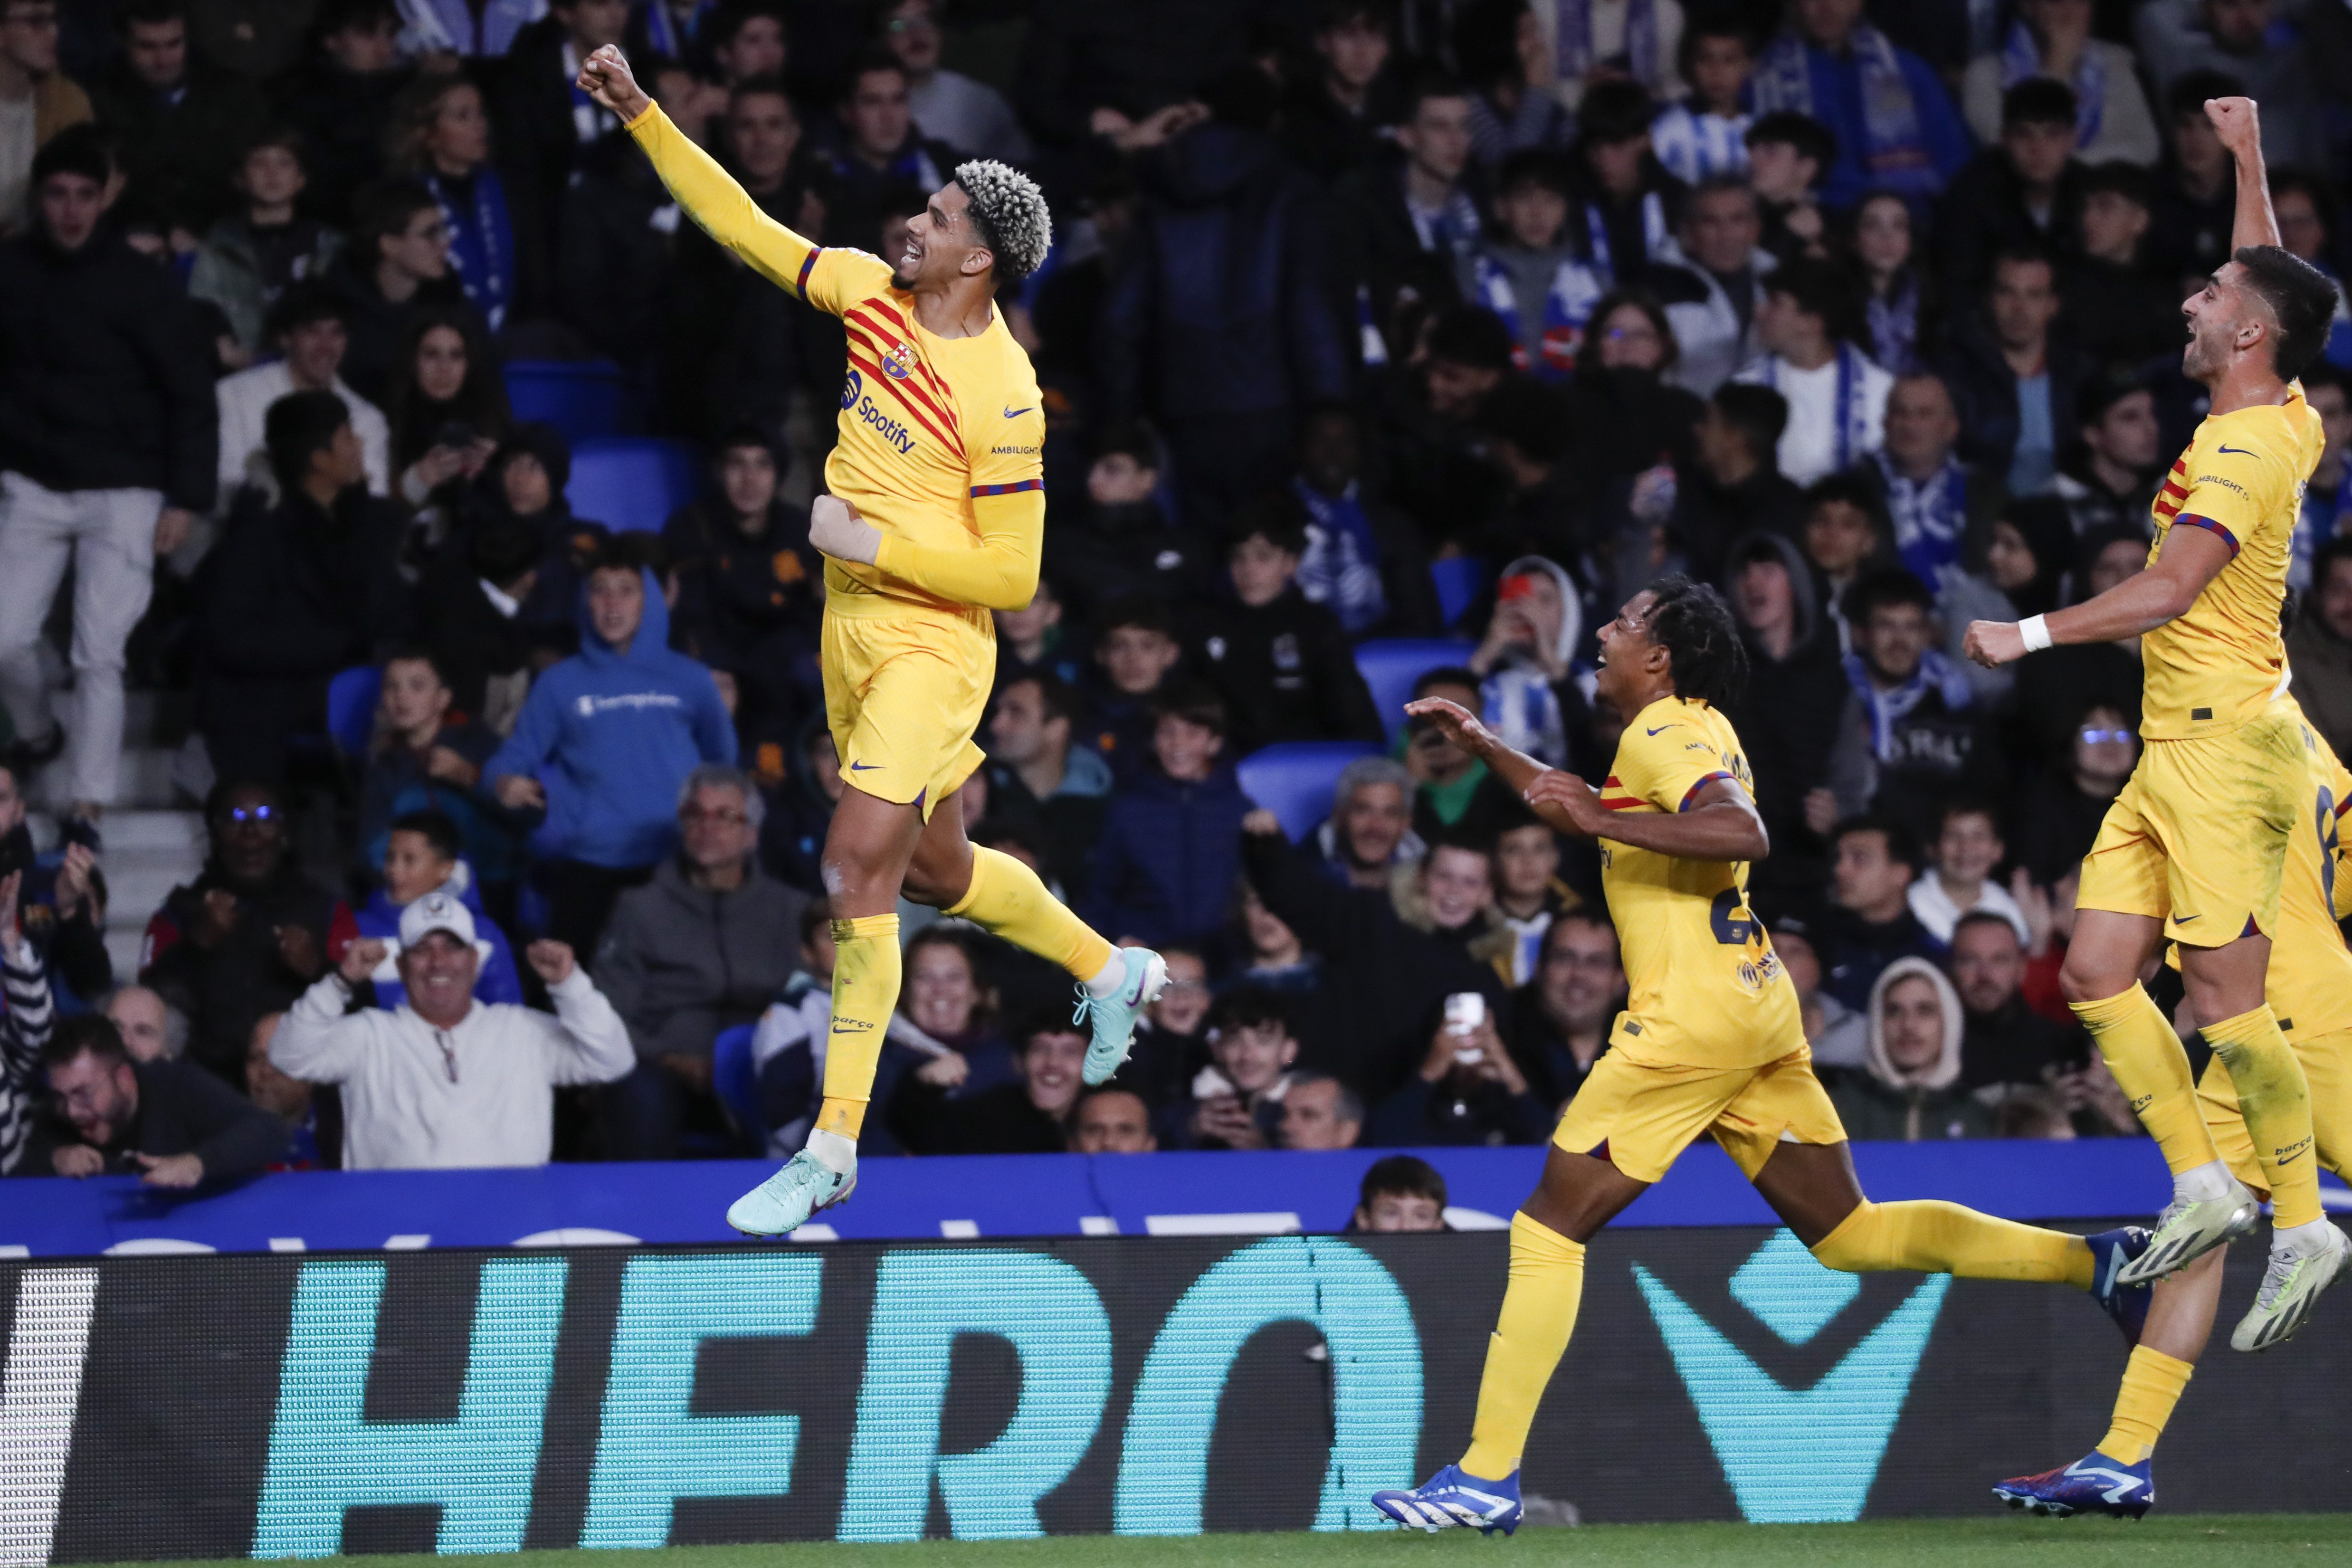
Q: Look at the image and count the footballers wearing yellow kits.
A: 4